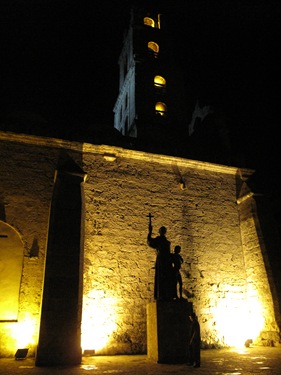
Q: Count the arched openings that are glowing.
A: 4